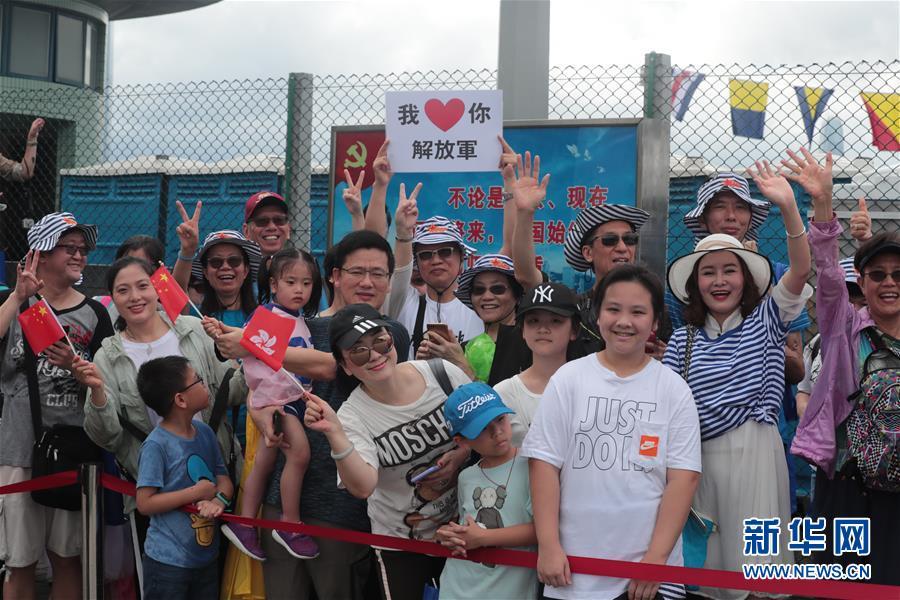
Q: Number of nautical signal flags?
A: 4